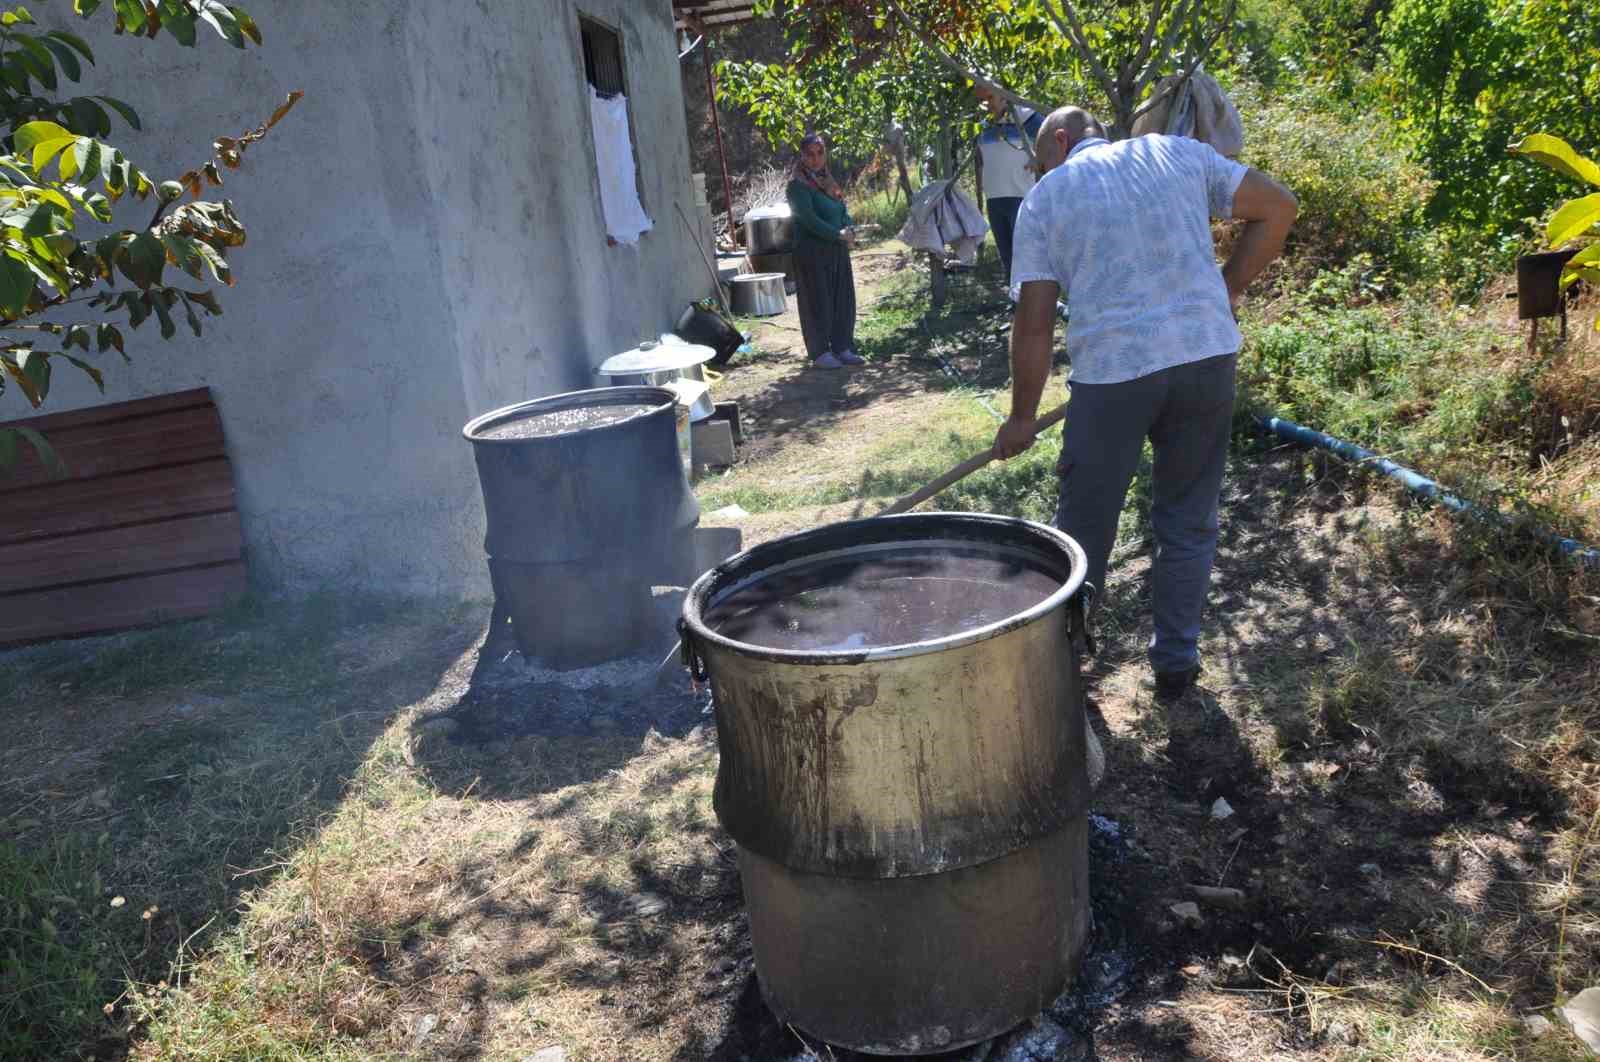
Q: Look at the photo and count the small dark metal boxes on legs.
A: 1